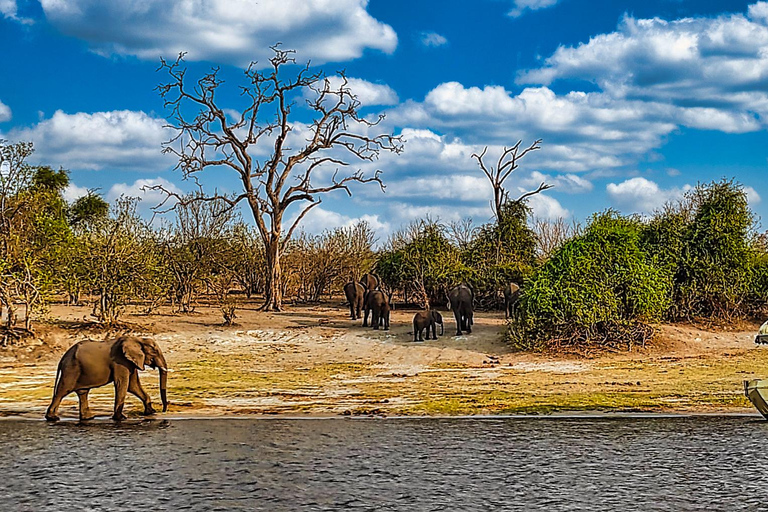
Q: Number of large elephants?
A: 6